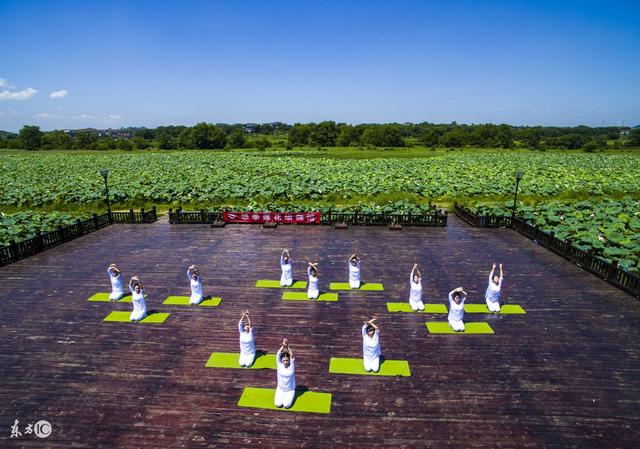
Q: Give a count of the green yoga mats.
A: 12